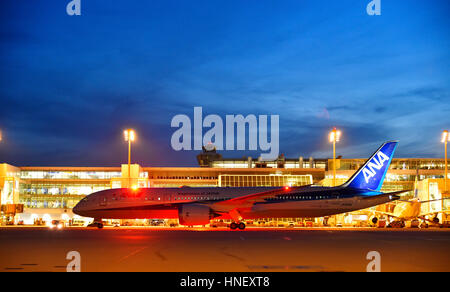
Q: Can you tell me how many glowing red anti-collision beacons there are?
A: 2